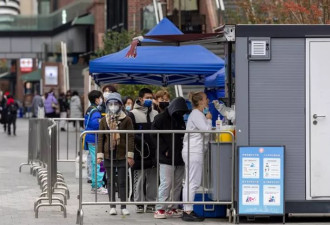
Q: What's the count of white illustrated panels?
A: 4